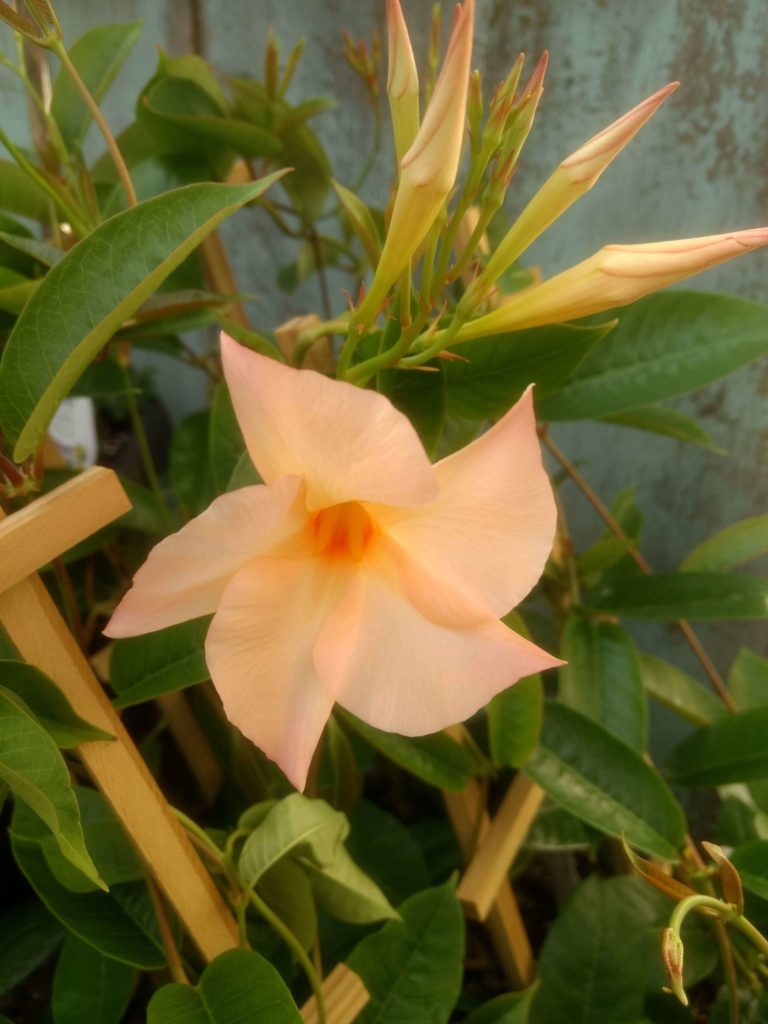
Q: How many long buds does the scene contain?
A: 4